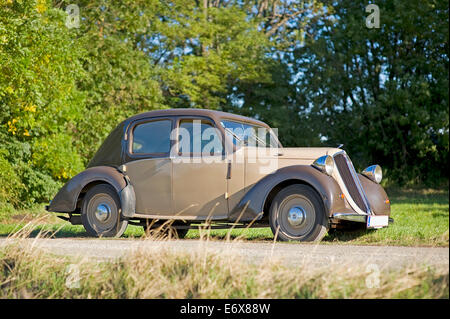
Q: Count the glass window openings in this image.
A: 3